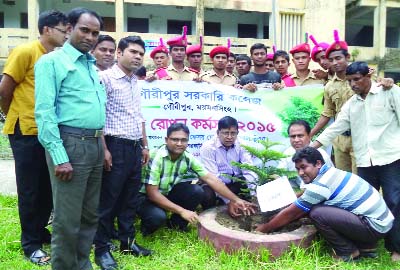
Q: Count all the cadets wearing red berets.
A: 8